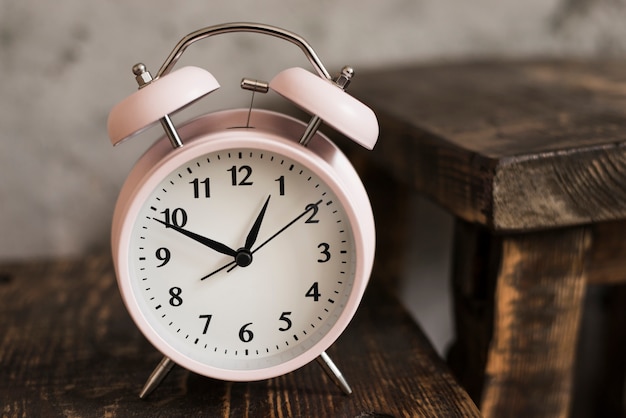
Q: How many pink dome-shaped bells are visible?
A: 2